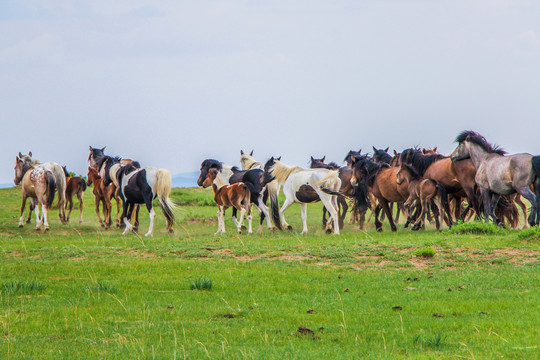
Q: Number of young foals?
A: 4